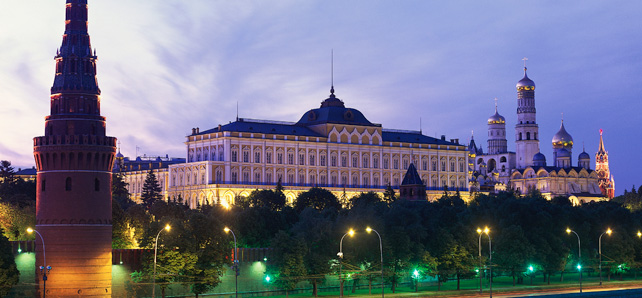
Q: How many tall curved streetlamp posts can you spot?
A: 9